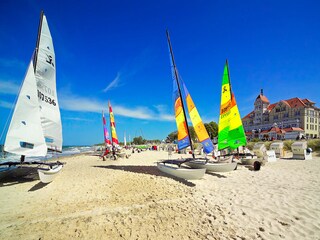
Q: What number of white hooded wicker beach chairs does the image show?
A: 3